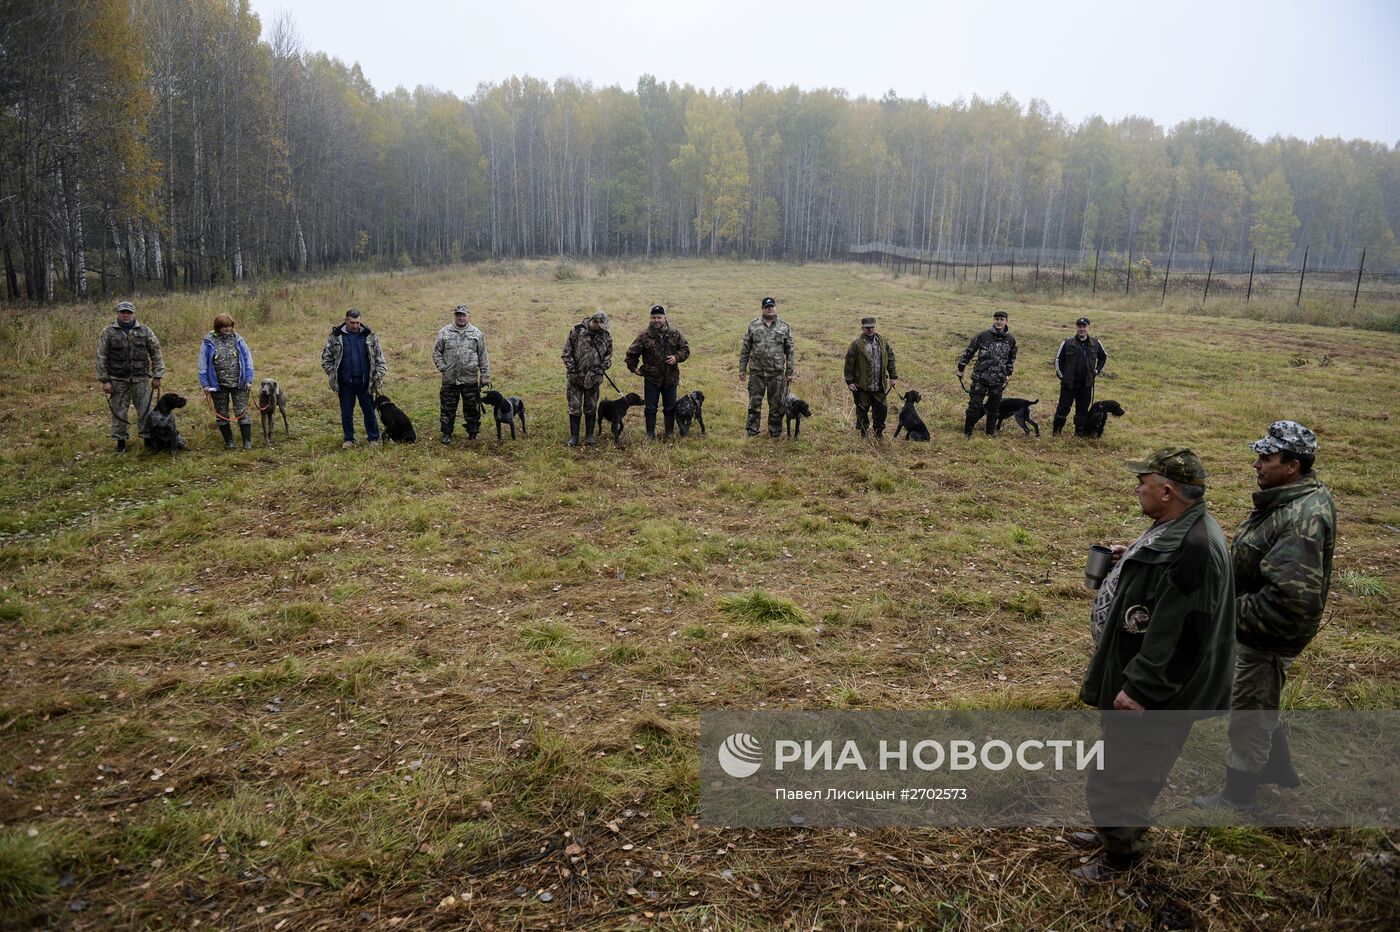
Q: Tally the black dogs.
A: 9